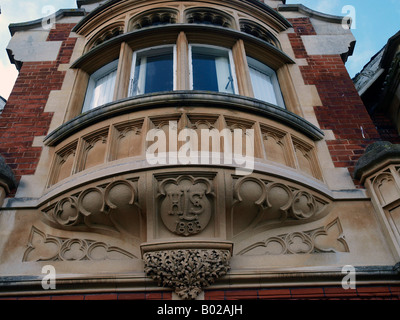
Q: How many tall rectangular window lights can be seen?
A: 4